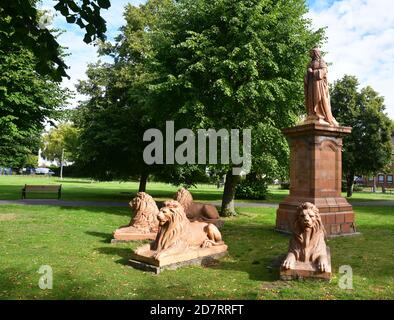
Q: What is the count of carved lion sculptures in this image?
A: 4